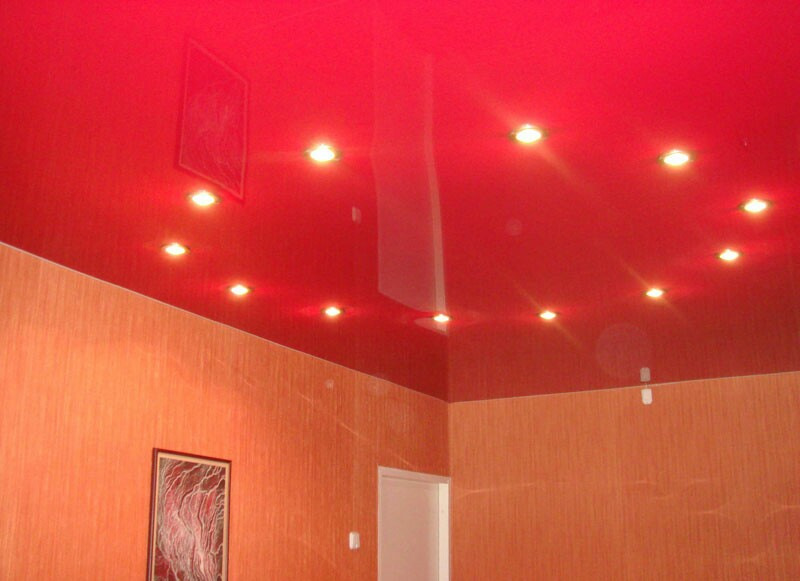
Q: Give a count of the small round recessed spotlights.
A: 12